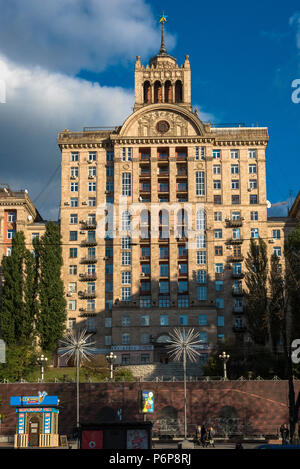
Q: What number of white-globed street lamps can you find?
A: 3